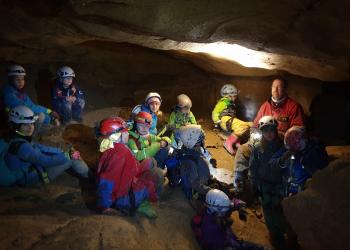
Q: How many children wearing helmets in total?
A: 11